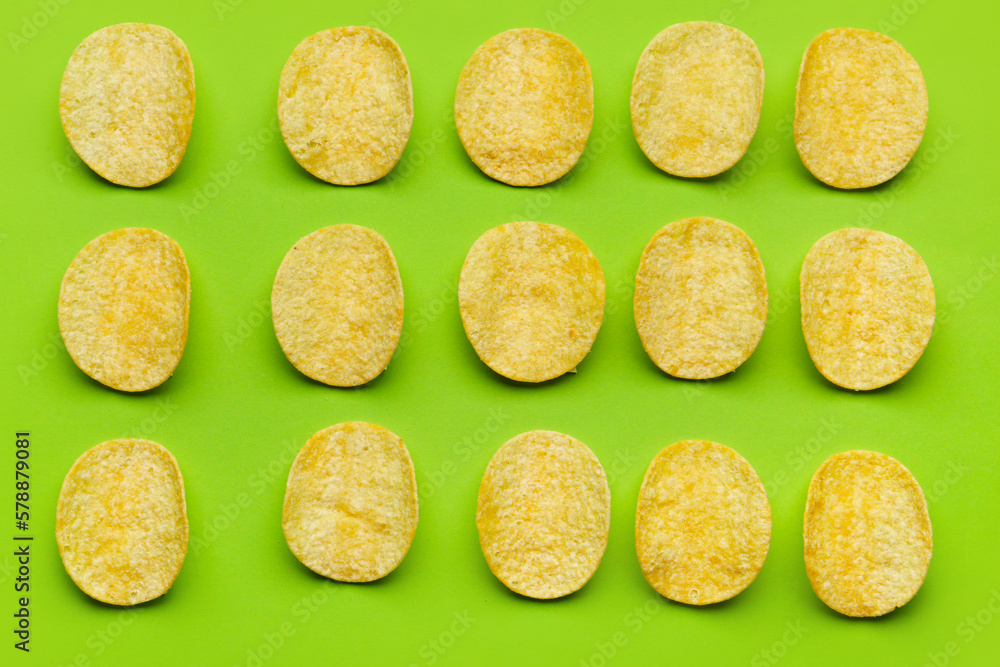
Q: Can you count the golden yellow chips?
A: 15